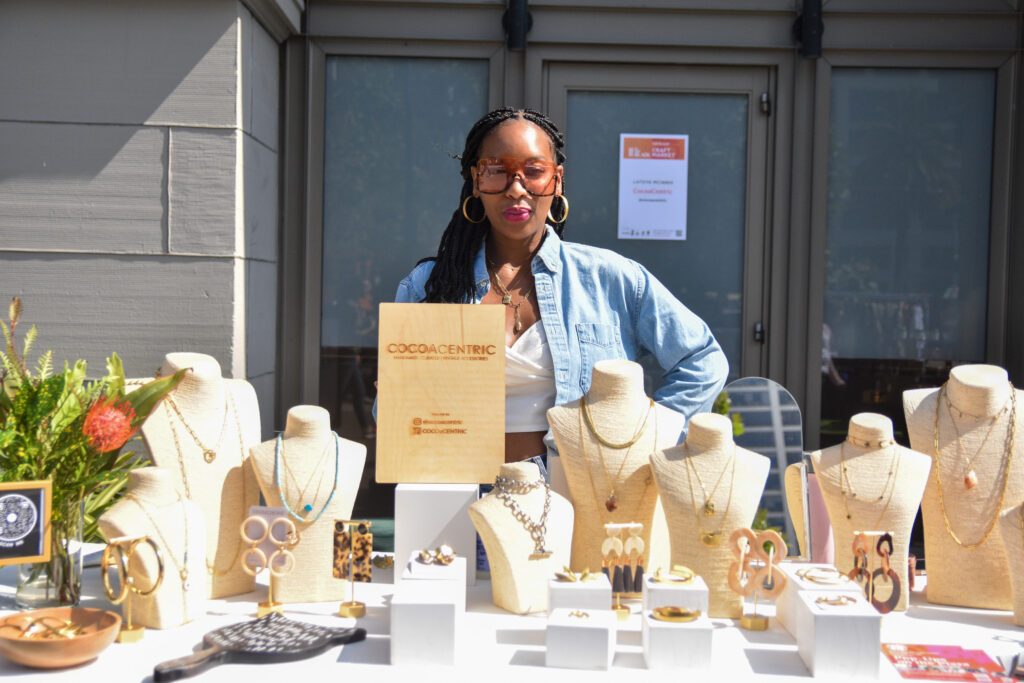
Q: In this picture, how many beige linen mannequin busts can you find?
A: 9